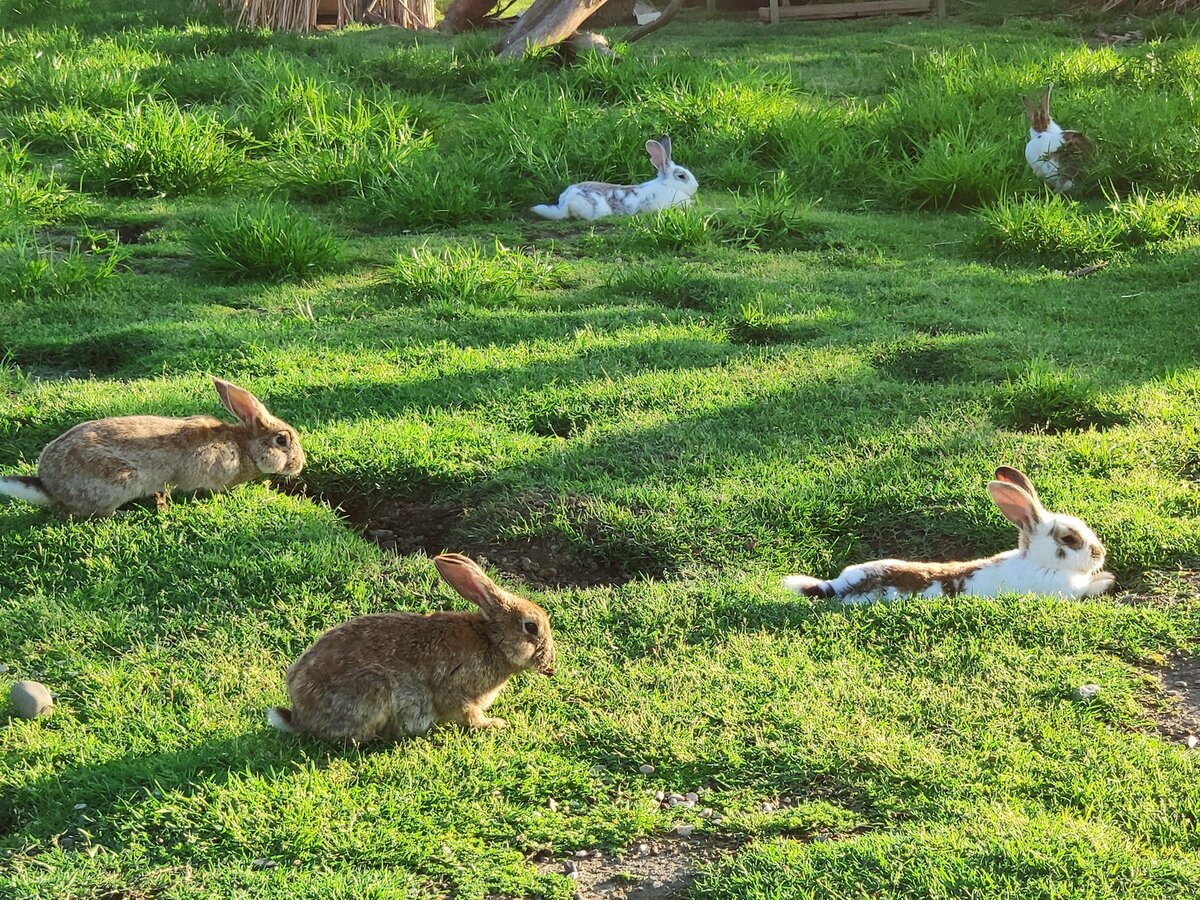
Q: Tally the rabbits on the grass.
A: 5